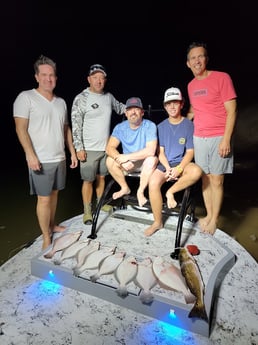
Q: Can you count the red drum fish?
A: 1